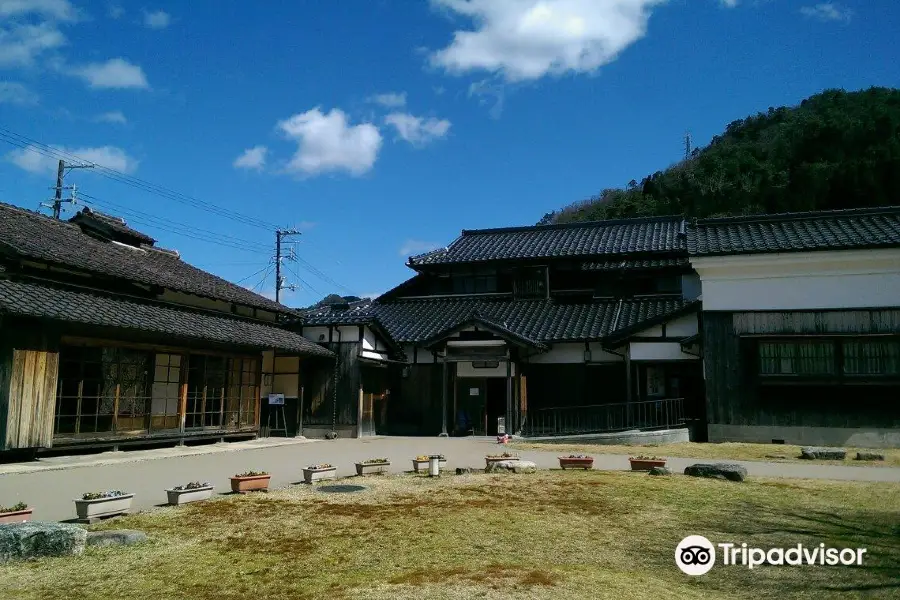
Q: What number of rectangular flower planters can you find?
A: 10